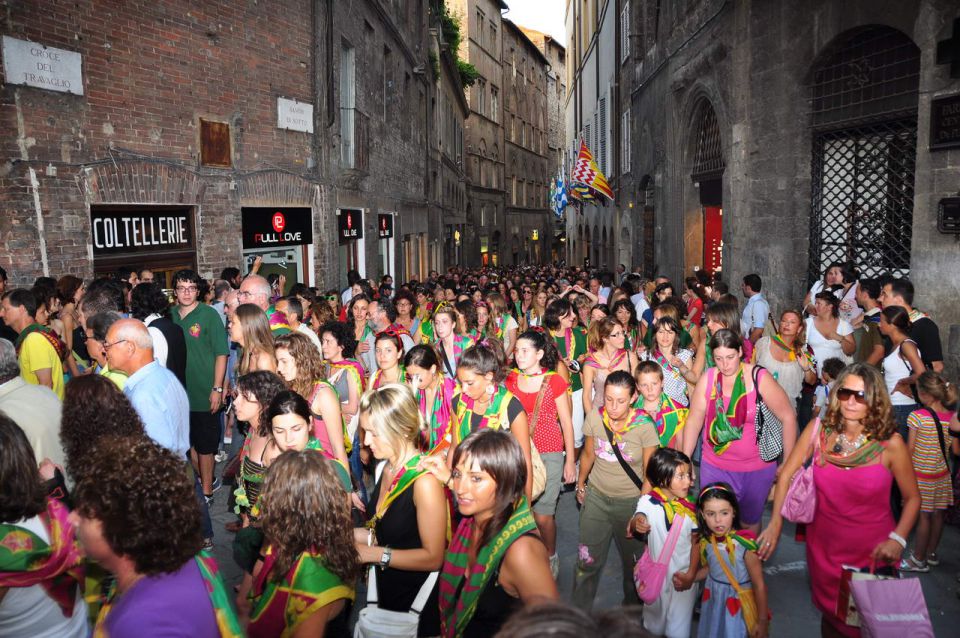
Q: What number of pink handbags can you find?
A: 2